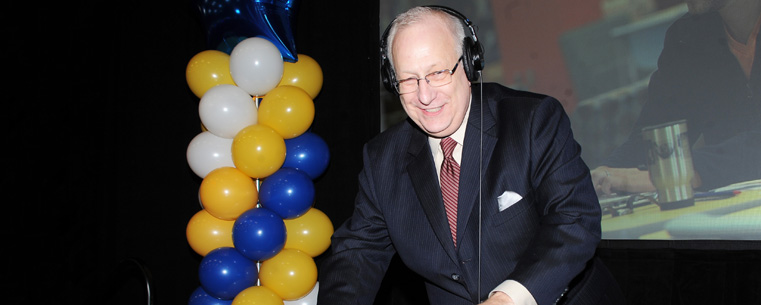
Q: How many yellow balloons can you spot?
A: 9